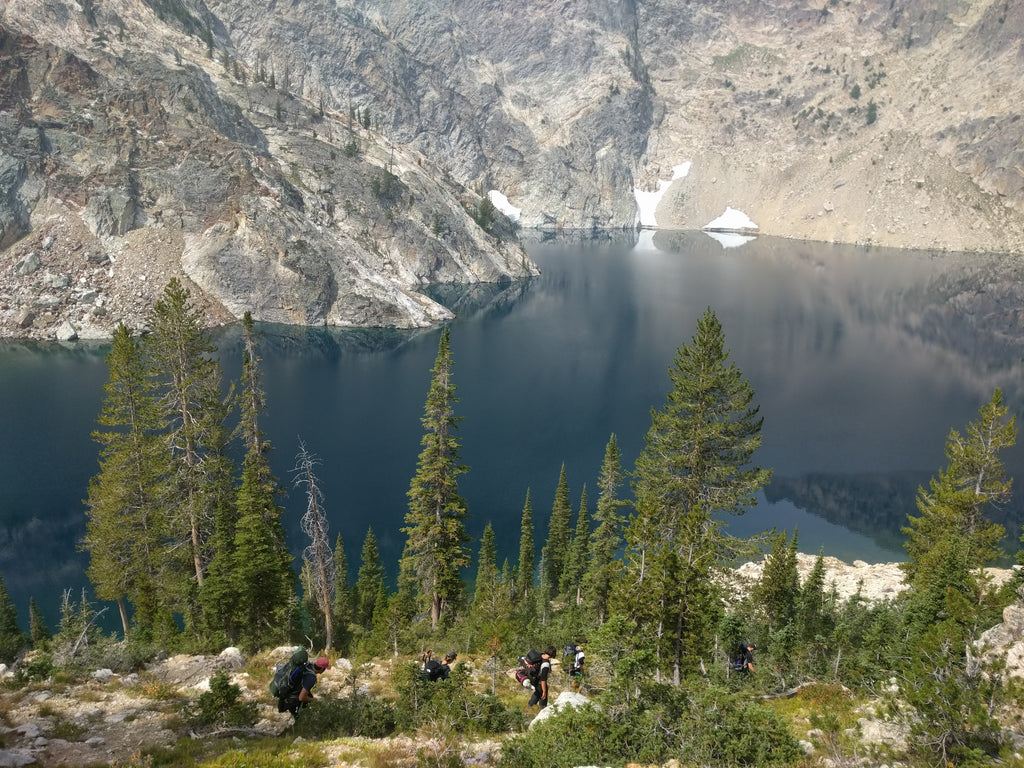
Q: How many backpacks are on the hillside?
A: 5